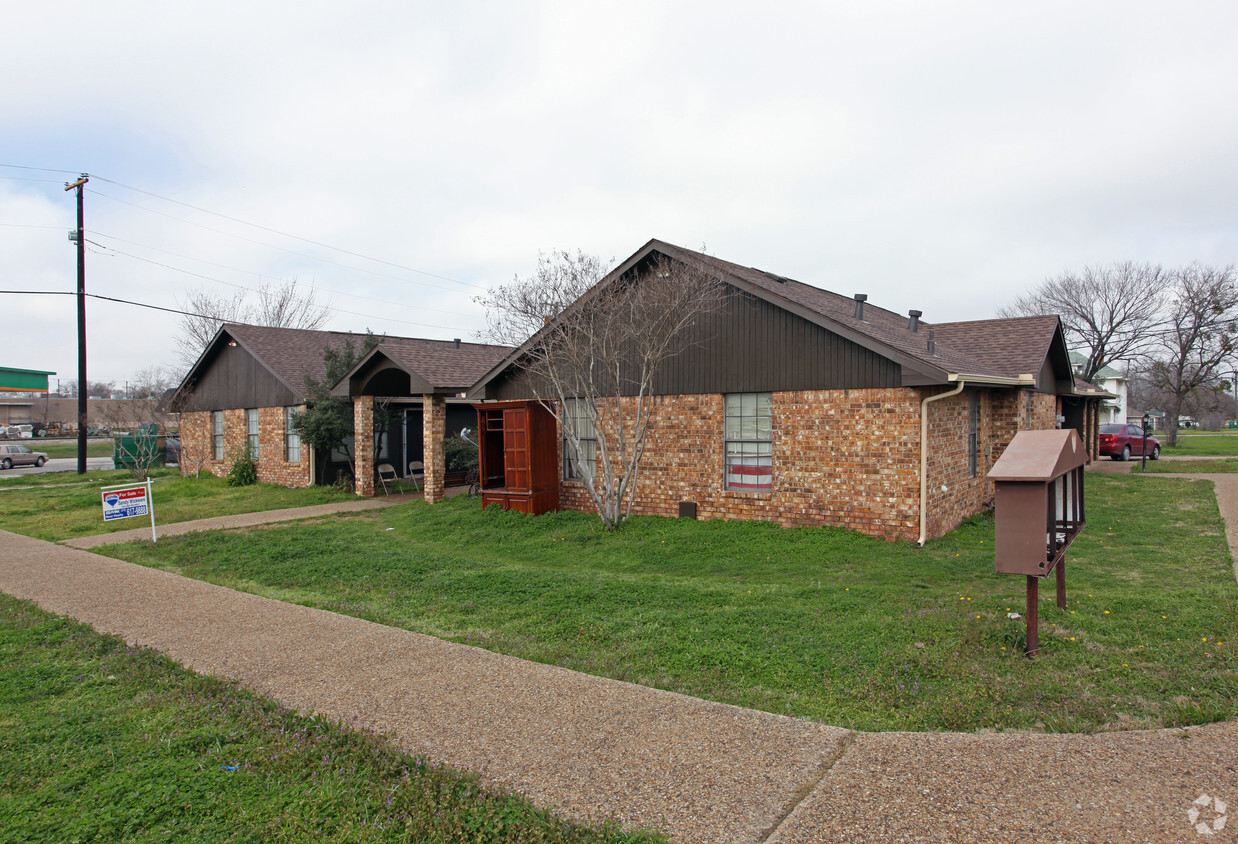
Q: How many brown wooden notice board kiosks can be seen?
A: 1